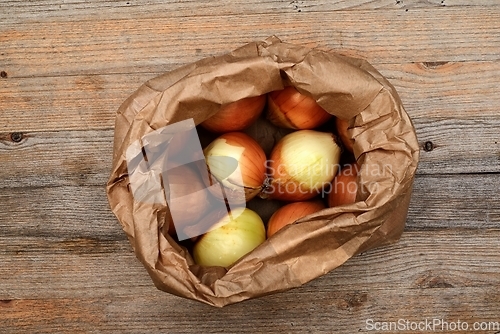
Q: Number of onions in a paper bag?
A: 10